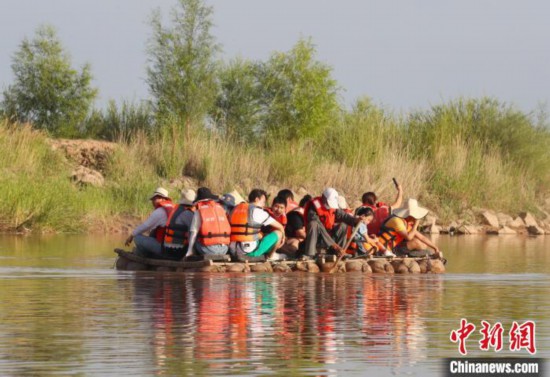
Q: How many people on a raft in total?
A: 14